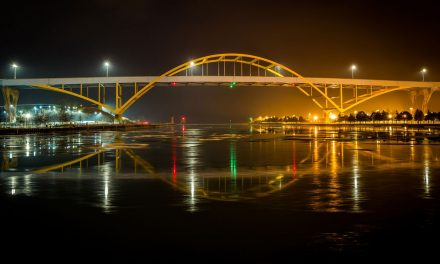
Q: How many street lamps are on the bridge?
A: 6